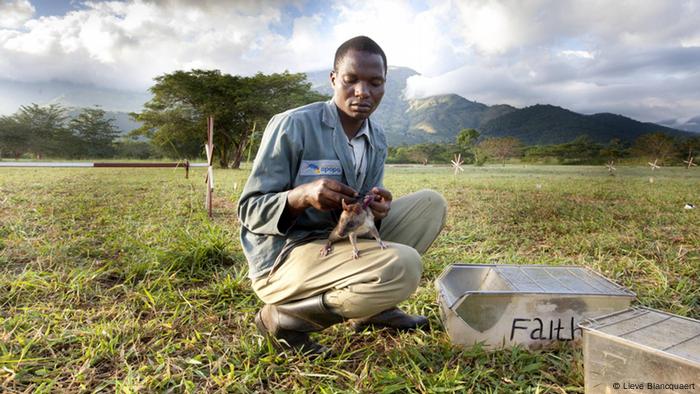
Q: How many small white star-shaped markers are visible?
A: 4